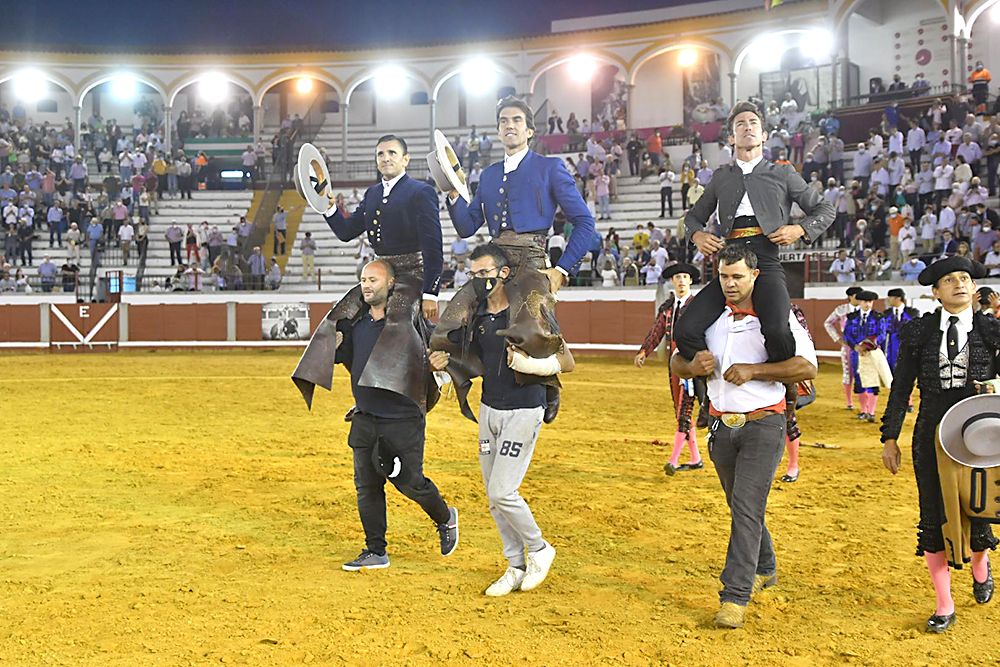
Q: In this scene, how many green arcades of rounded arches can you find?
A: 0